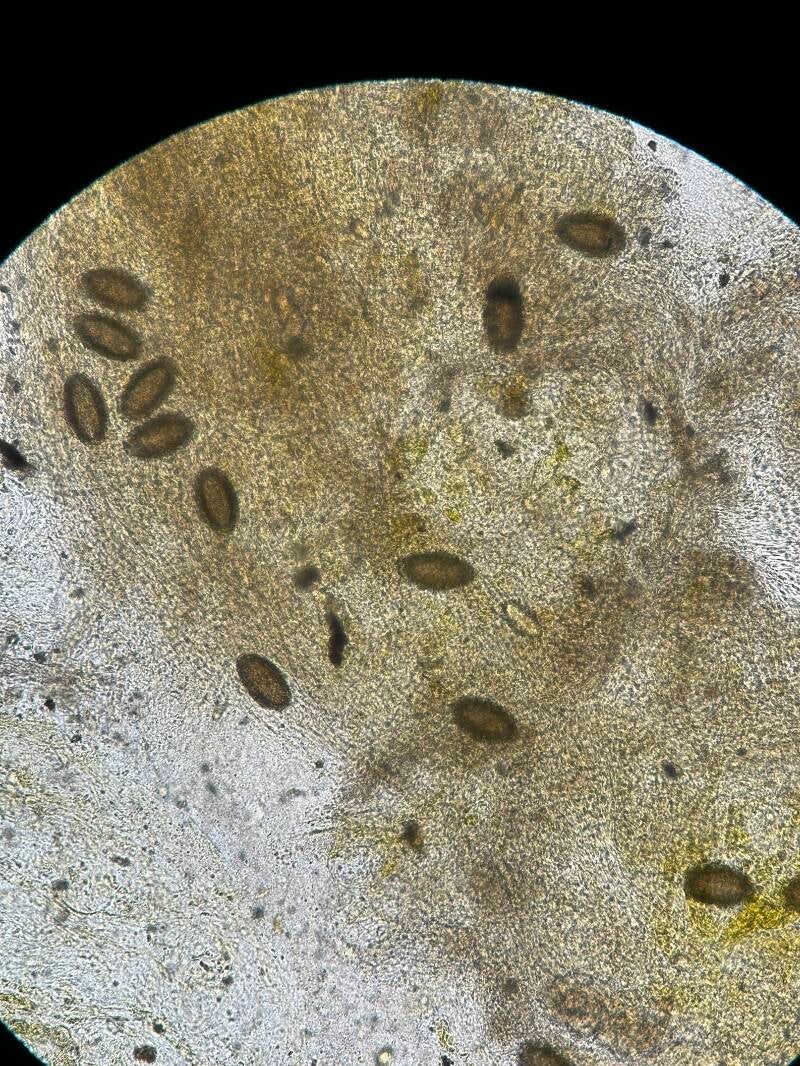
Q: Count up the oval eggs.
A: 14